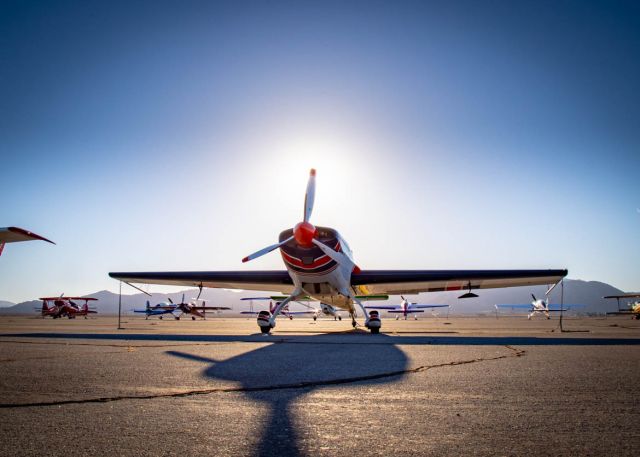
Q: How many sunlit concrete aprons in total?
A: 1